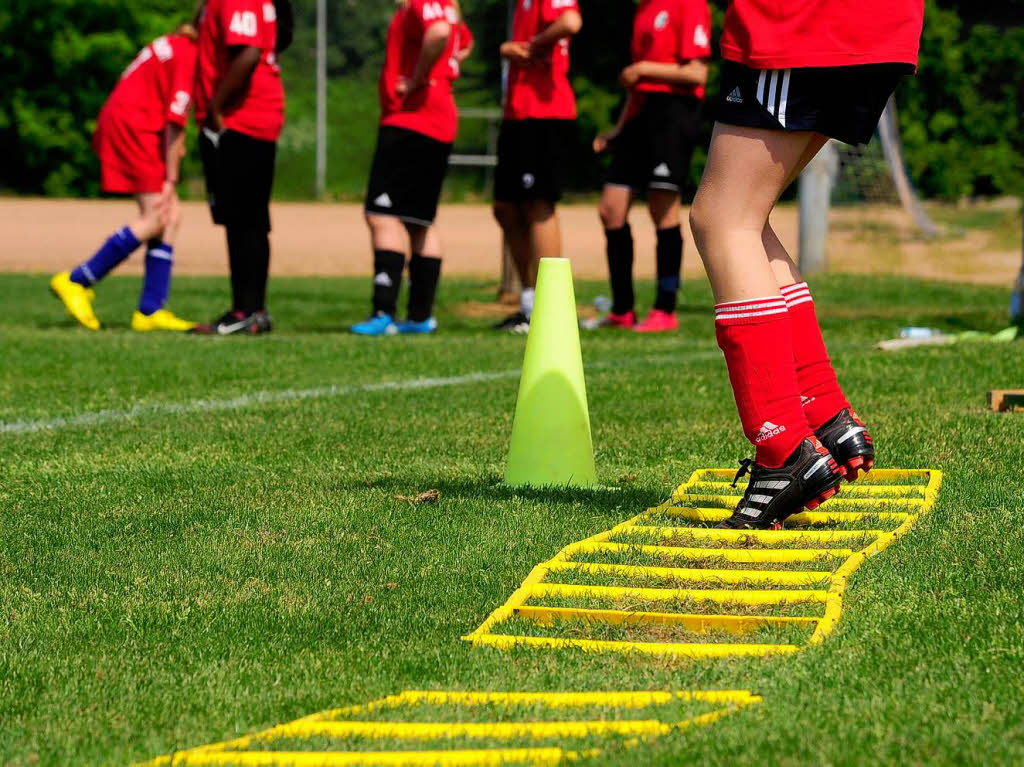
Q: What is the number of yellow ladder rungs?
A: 13